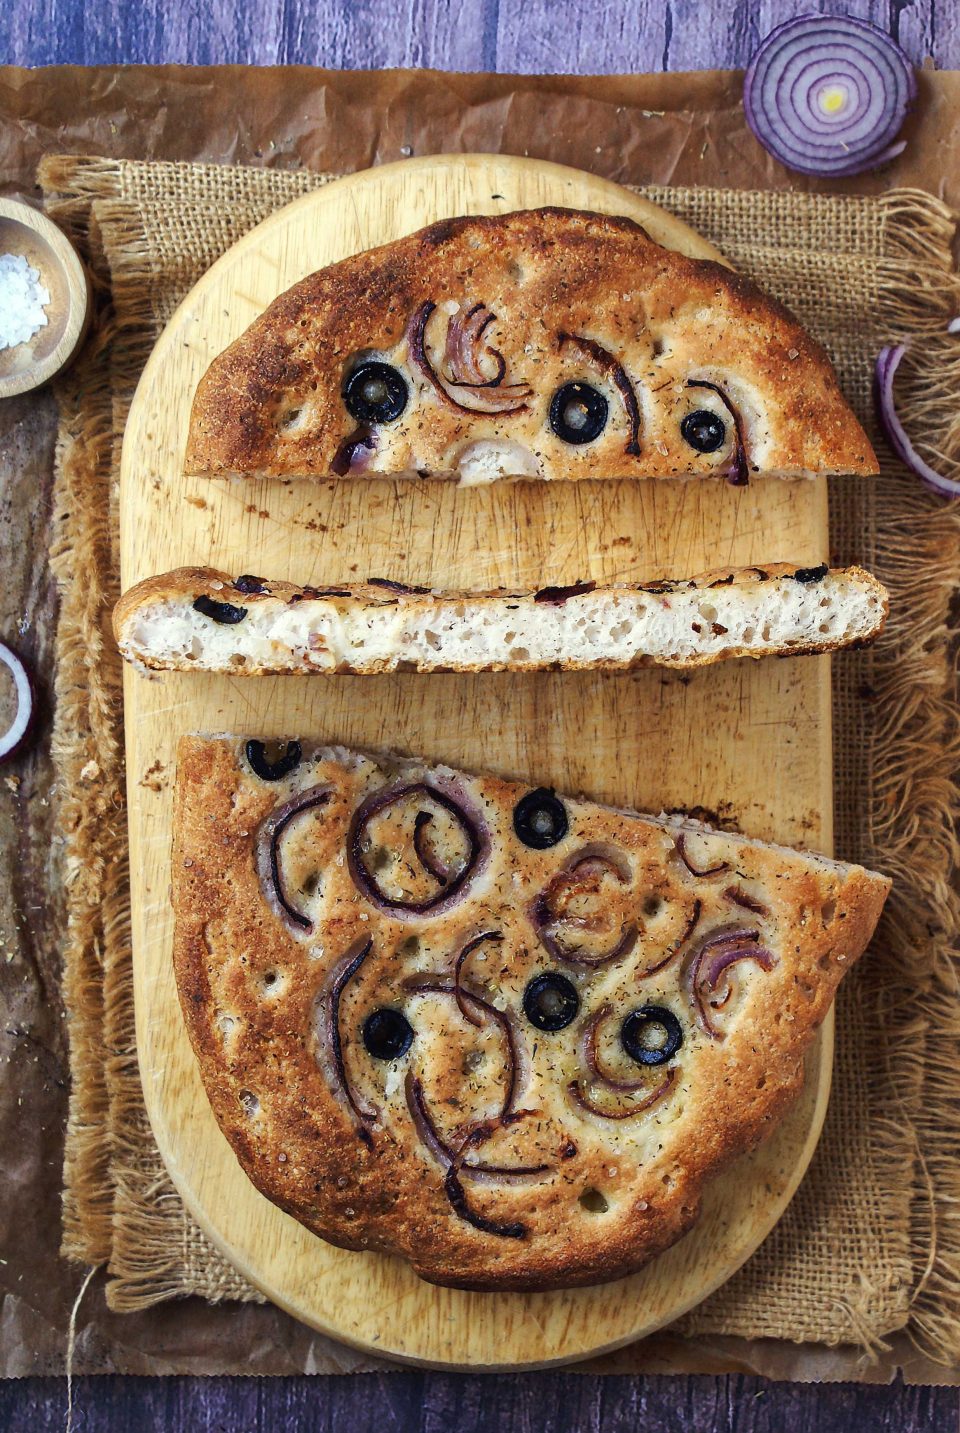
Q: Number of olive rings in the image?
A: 8